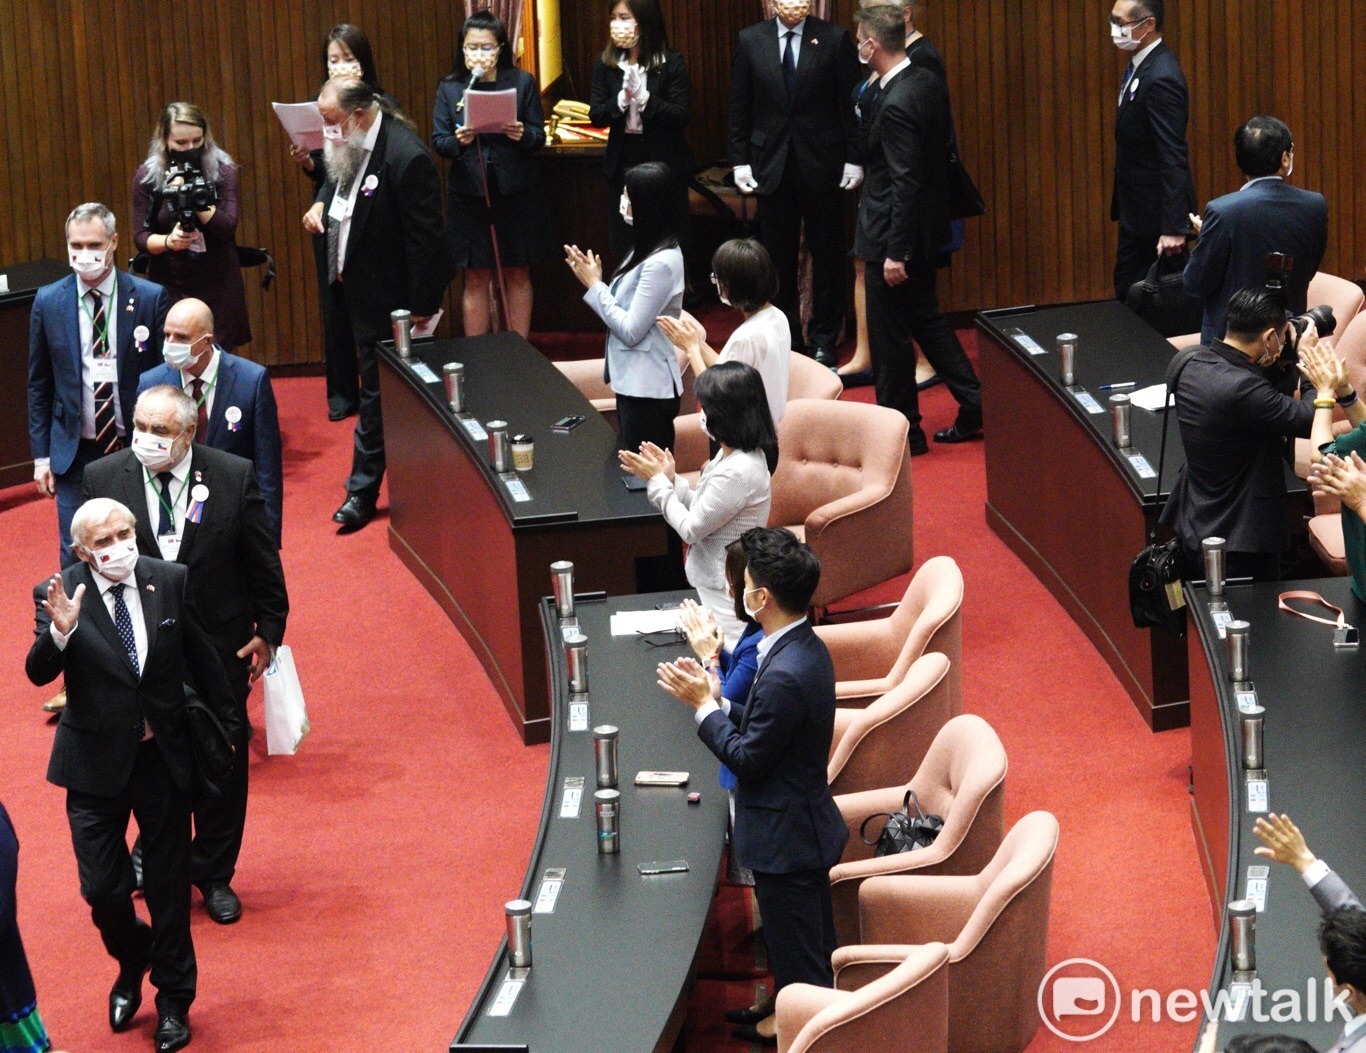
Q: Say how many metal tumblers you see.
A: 14